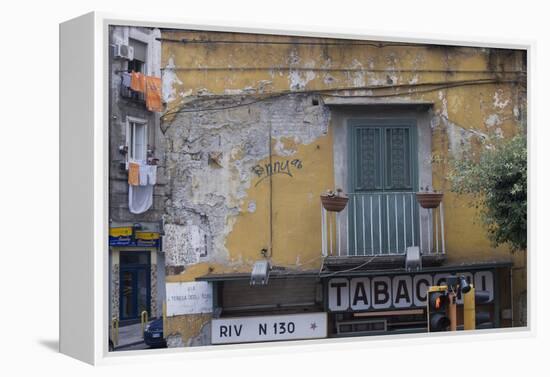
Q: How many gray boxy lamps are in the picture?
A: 2